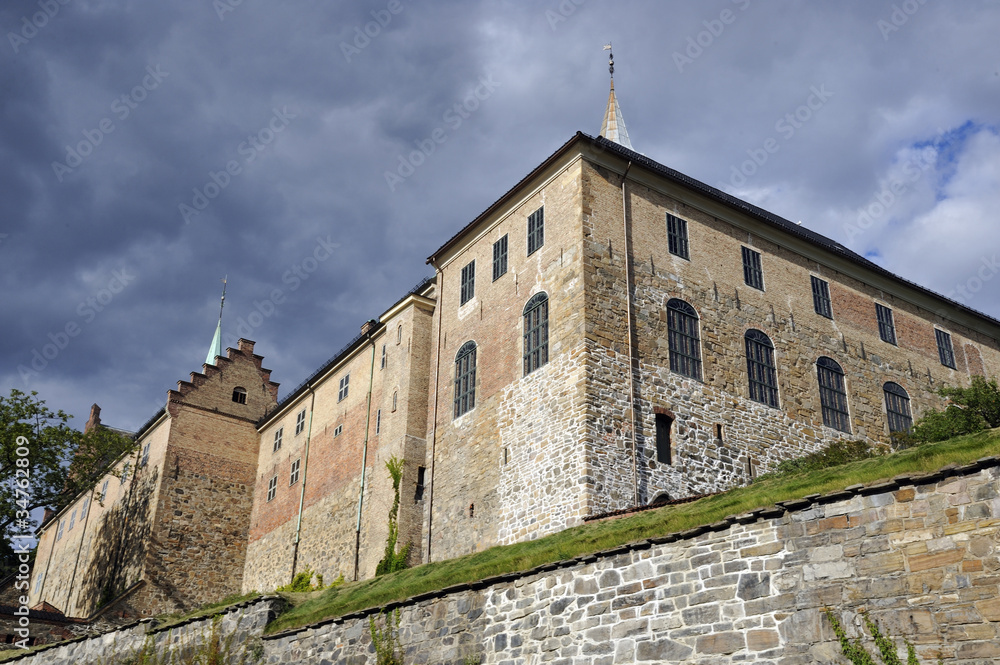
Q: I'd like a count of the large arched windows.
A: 6